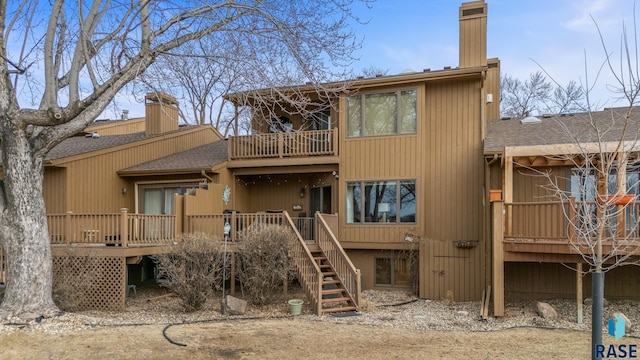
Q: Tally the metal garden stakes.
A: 1